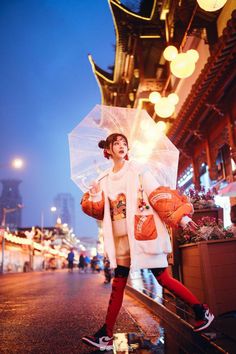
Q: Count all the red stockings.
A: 2